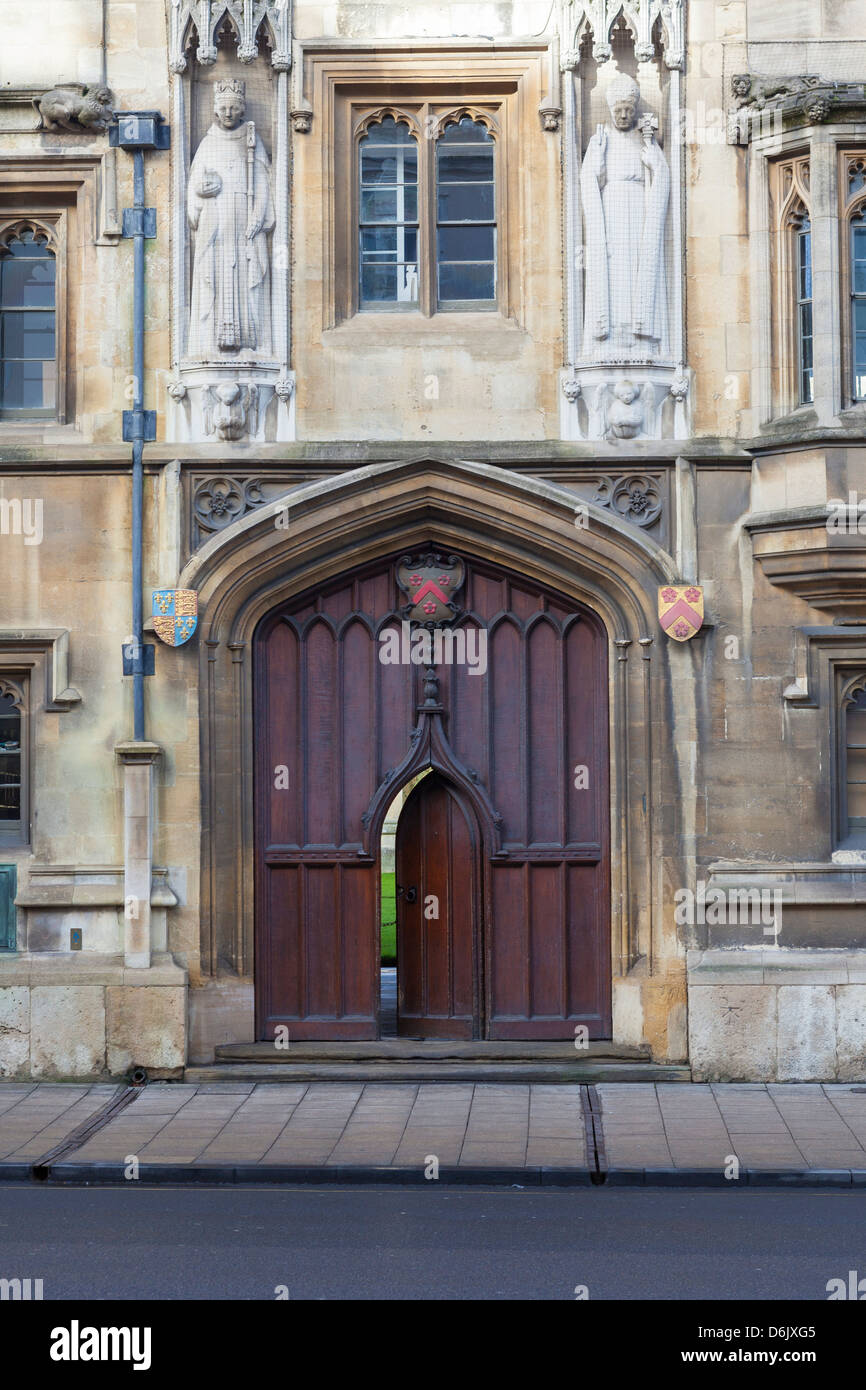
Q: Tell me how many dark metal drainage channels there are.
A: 2